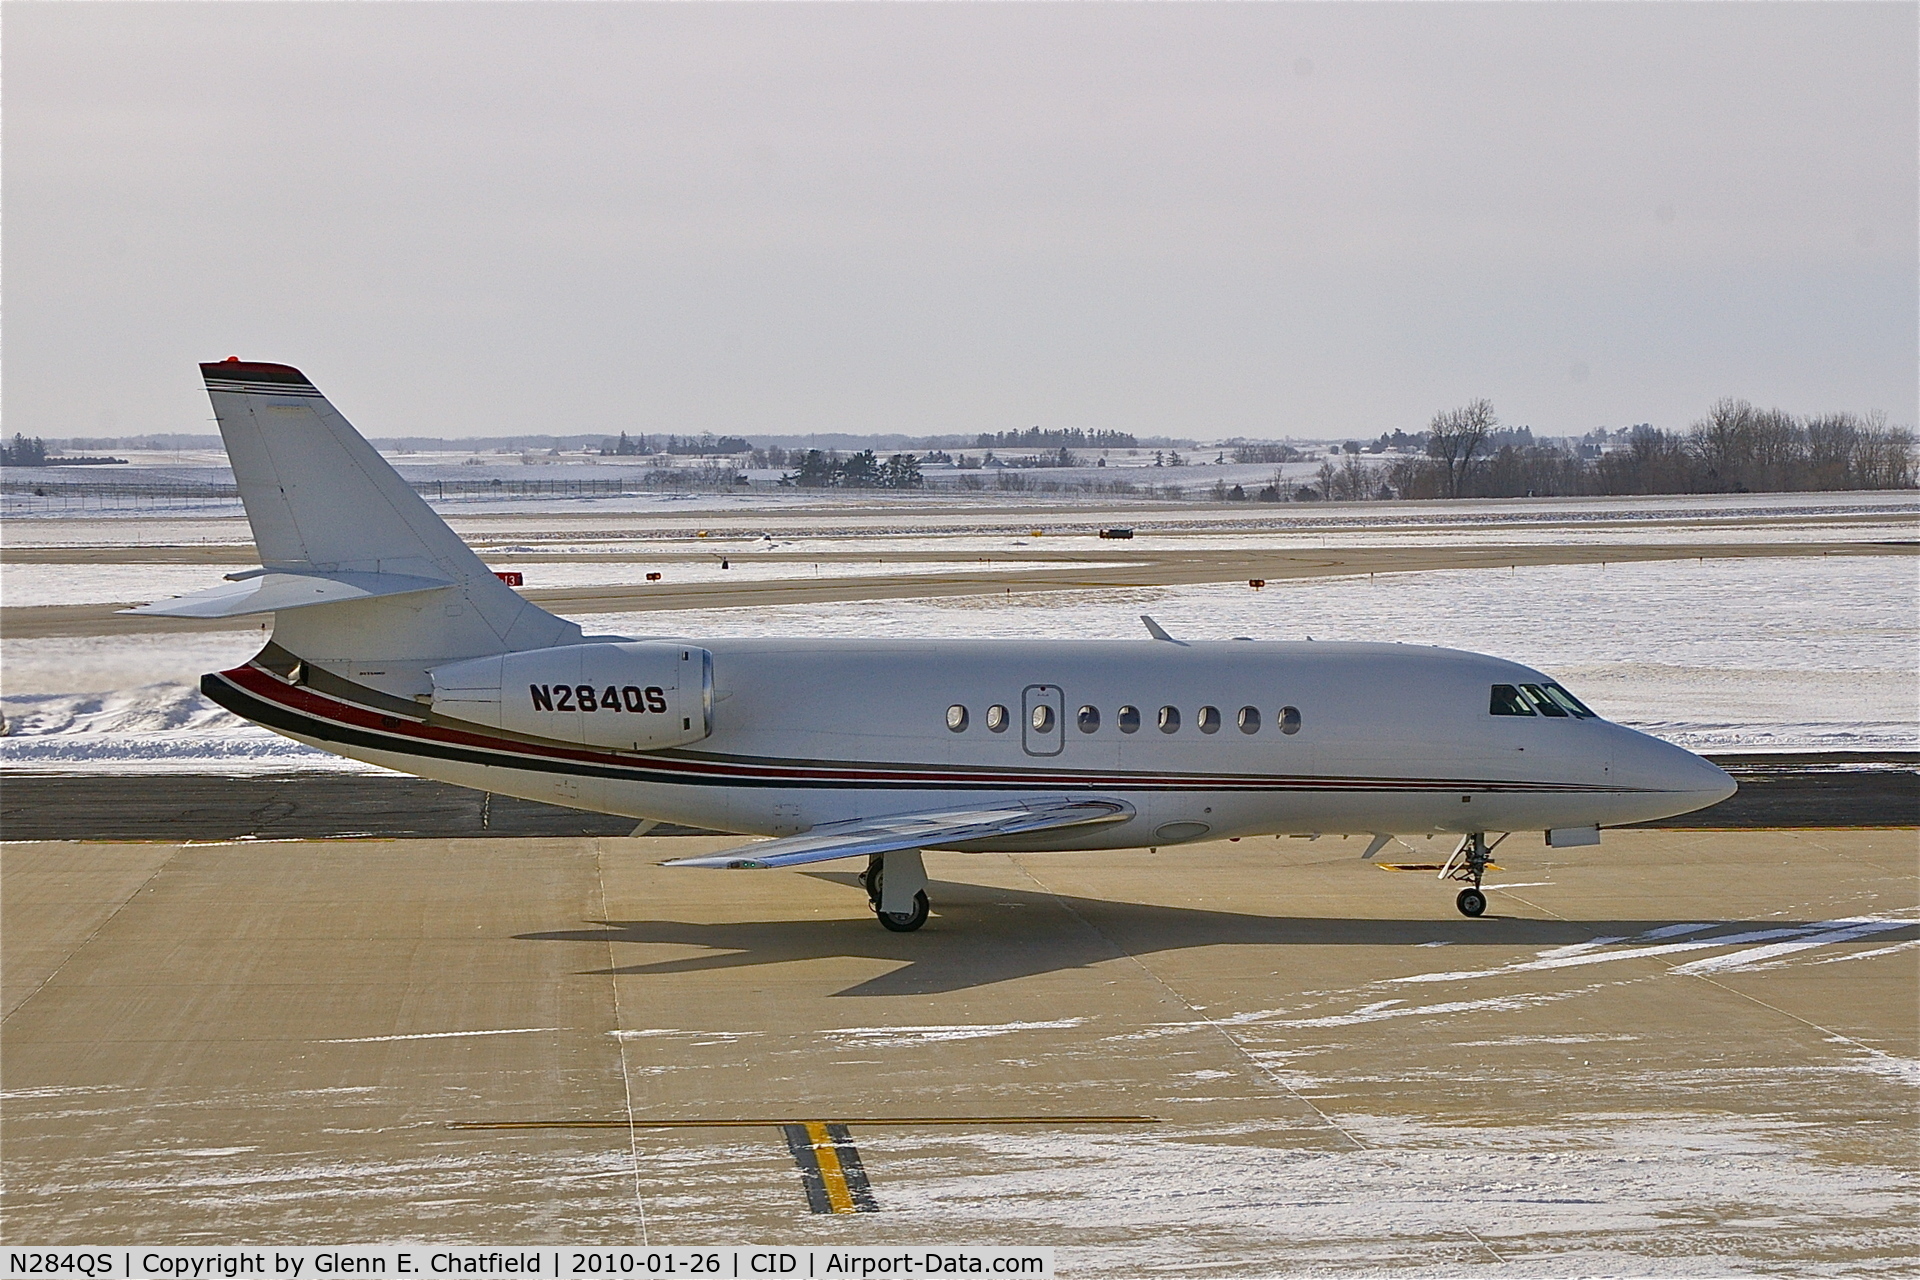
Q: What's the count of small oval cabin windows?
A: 9